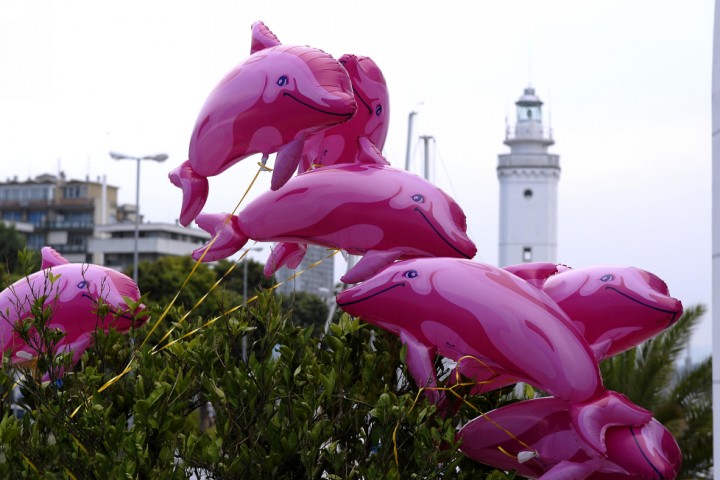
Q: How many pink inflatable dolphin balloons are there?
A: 7